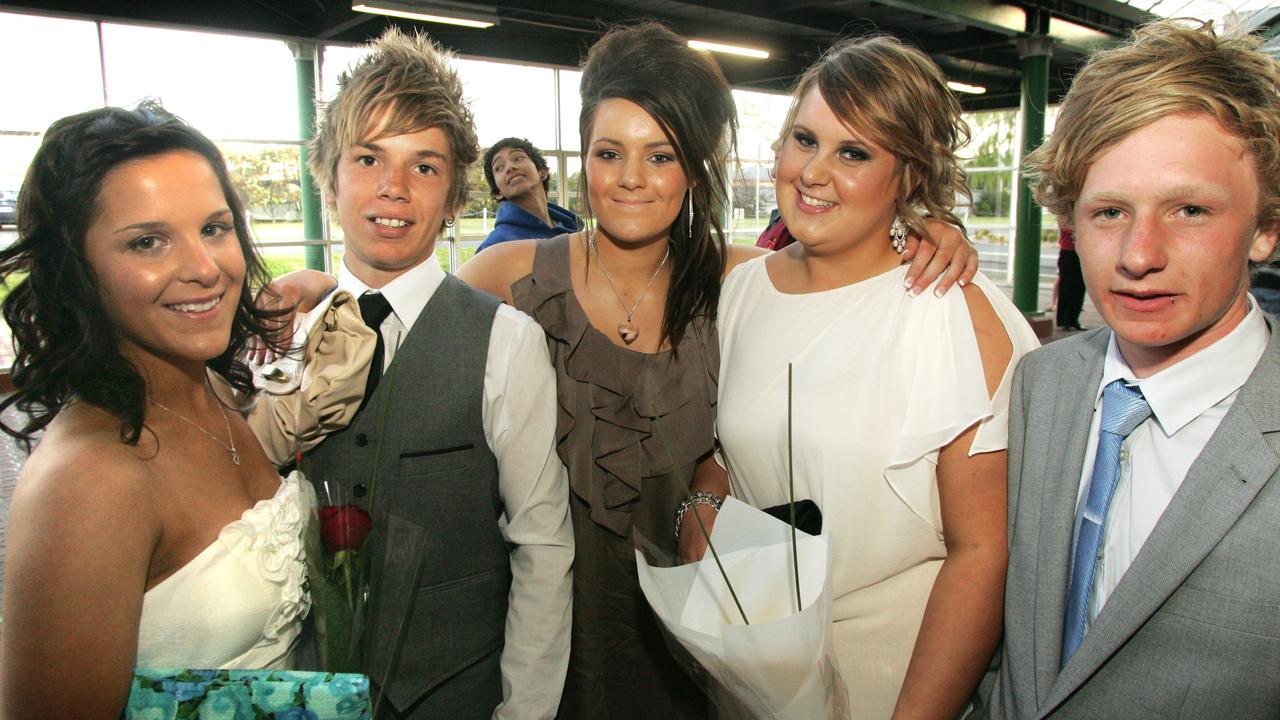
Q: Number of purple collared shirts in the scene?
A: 0